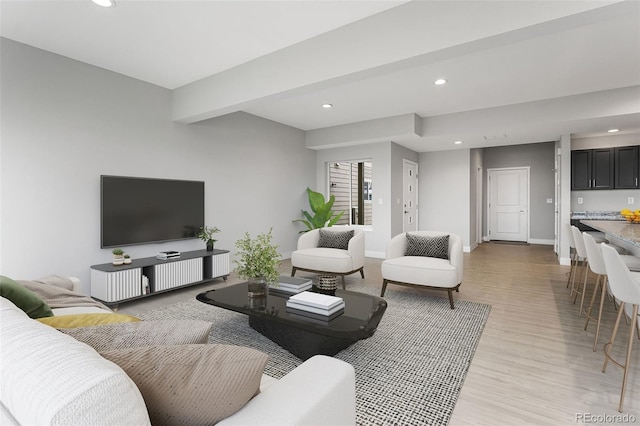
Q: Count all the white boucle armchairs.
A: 2